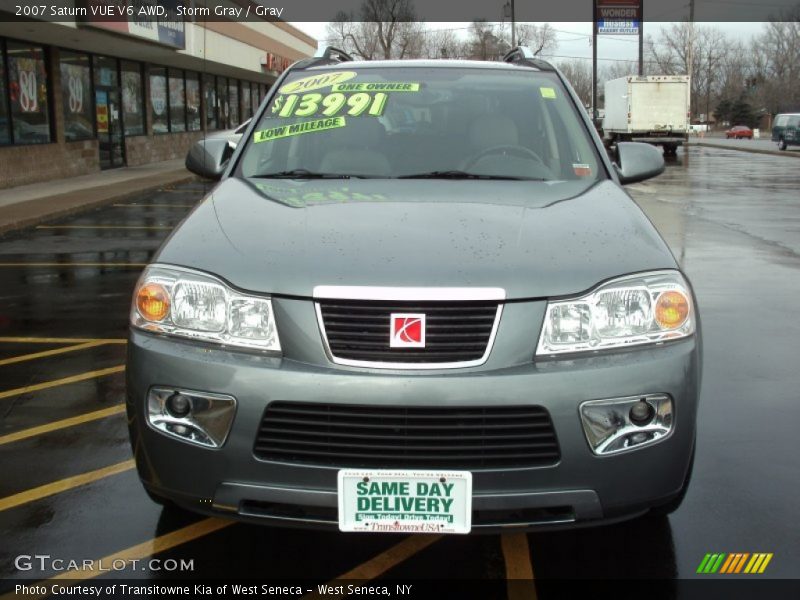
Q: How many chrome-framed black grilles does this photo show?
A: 1